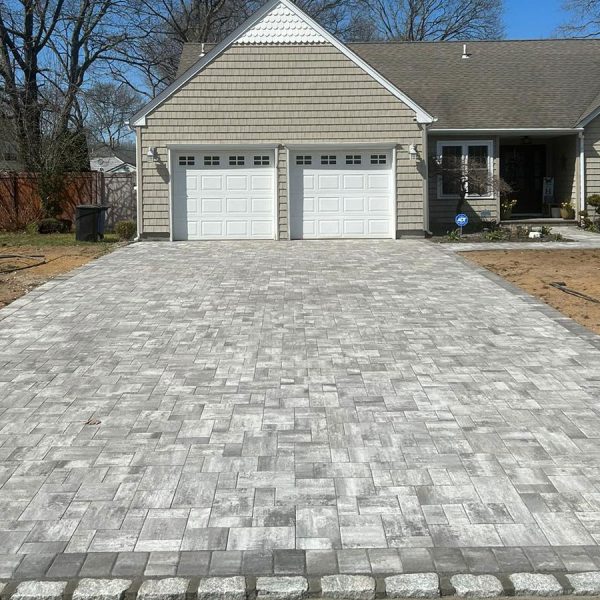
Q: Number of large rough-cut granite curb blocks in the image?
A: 10